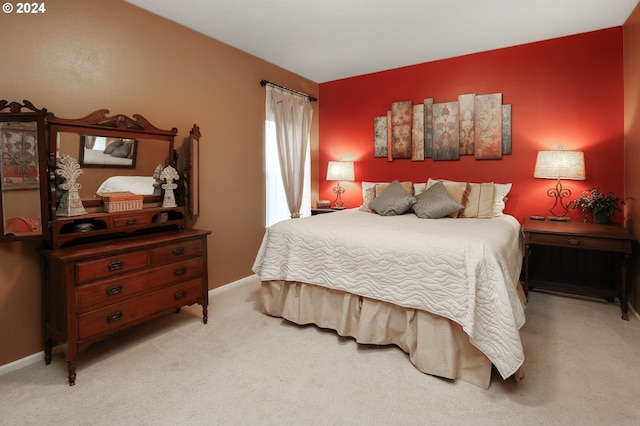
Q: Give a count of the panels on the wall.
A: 9